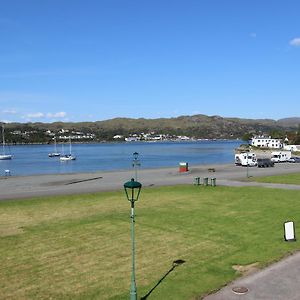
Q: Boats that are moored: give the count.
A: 3